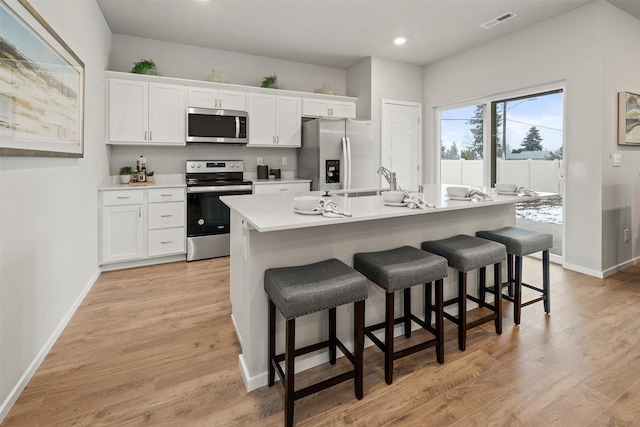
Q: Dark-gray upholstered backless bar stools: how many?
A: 4